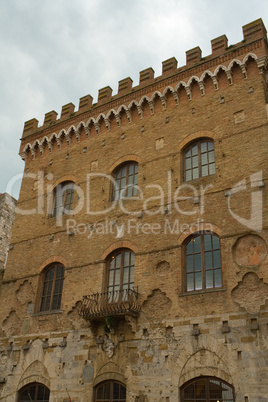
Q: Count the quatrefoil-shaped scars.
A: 5